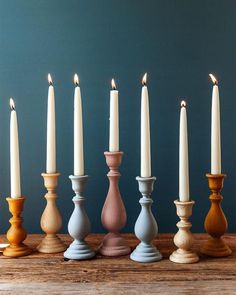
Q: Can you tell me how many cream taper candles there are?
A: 7